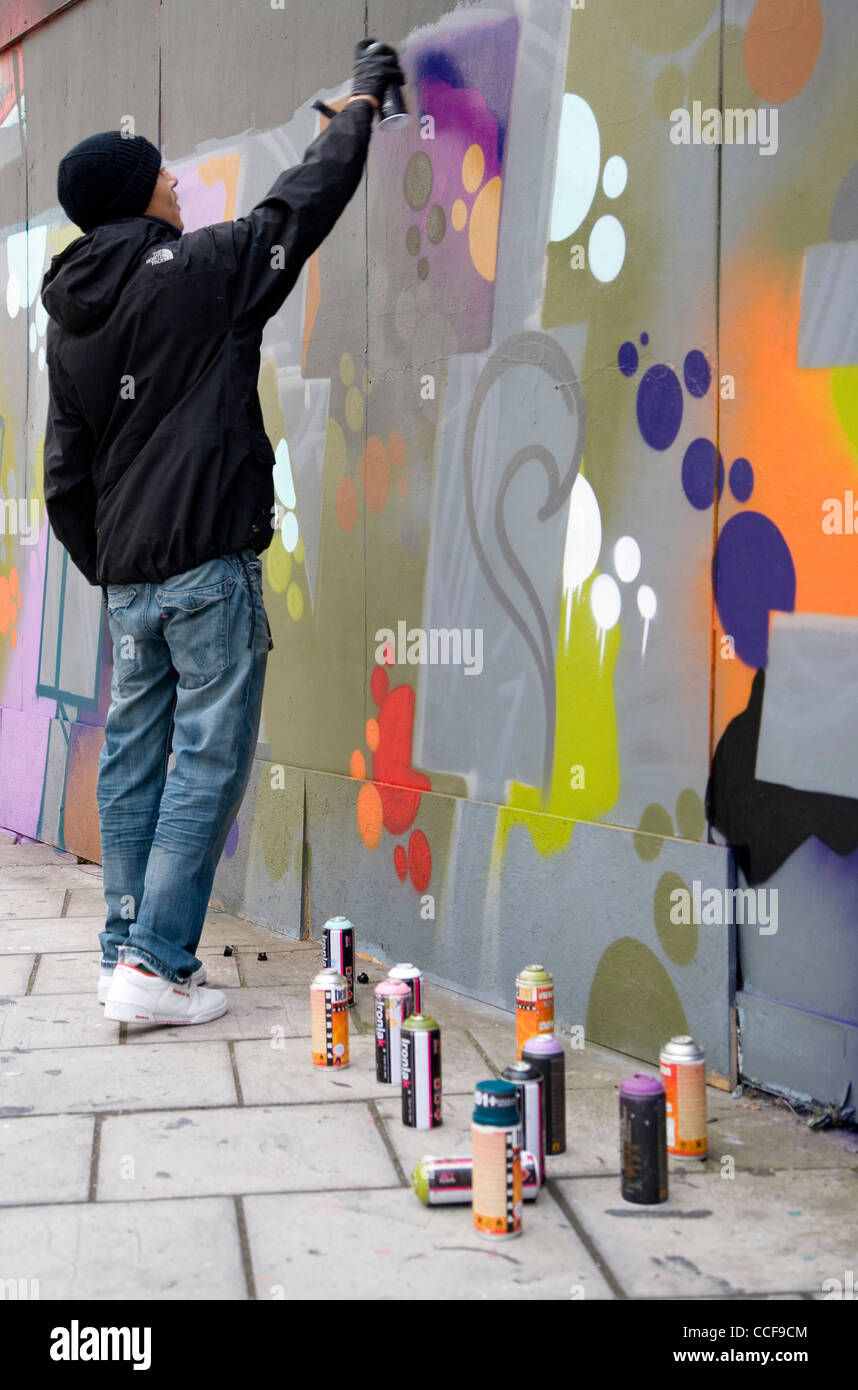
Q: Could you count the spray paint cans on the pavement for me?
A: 12